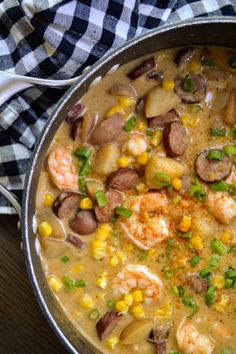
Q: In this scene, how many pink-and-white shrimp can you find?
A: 6